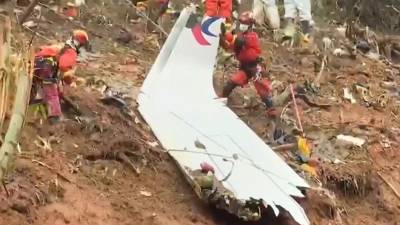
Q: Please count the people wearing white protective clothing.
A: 2